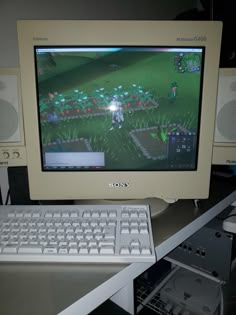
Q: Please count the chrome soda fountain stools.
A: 0